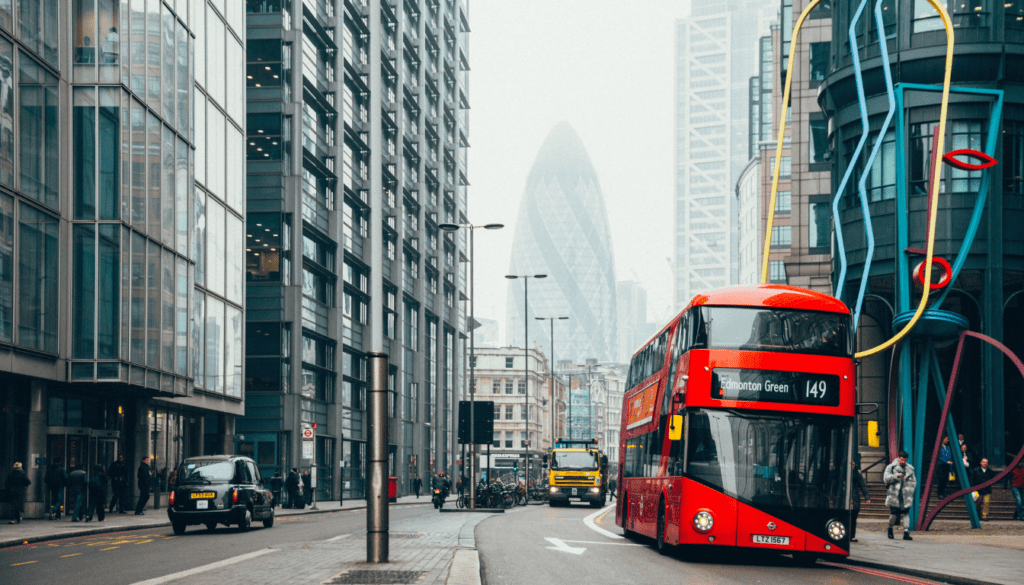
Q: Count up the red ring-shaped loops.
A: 2